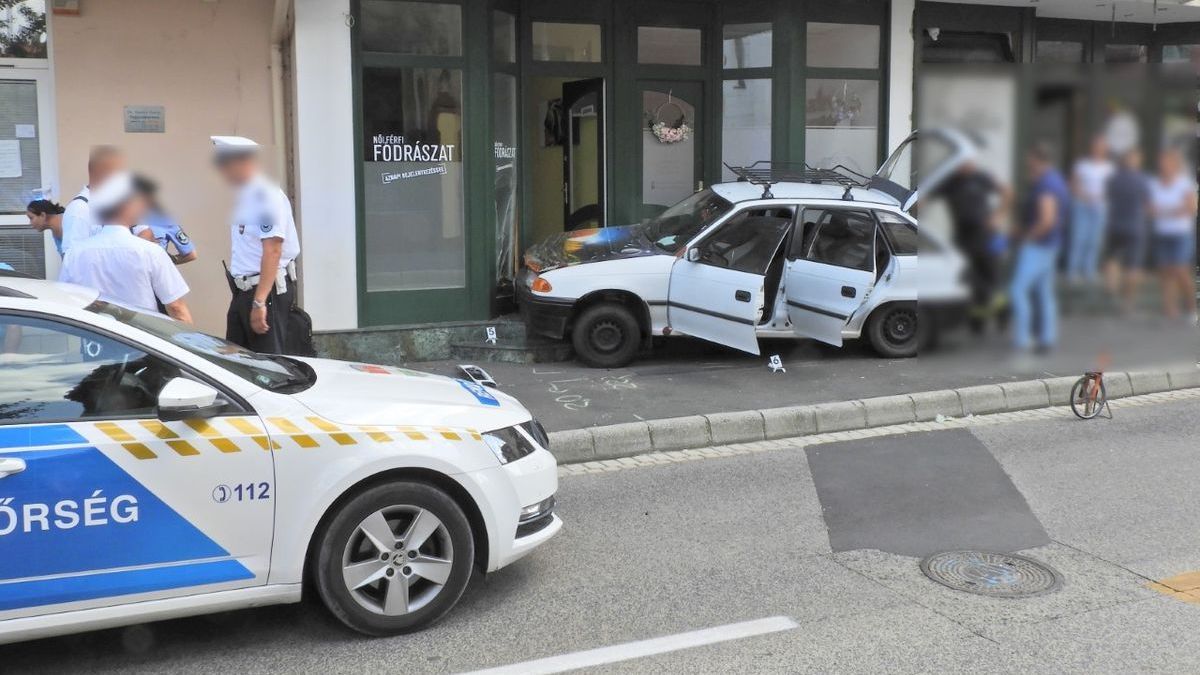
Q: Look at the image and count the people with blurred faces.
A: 9